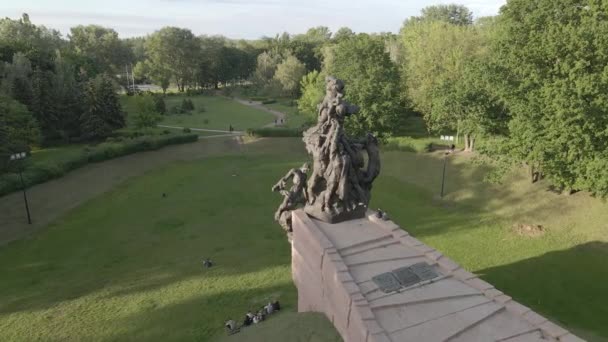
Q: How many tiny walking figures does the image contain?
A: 2